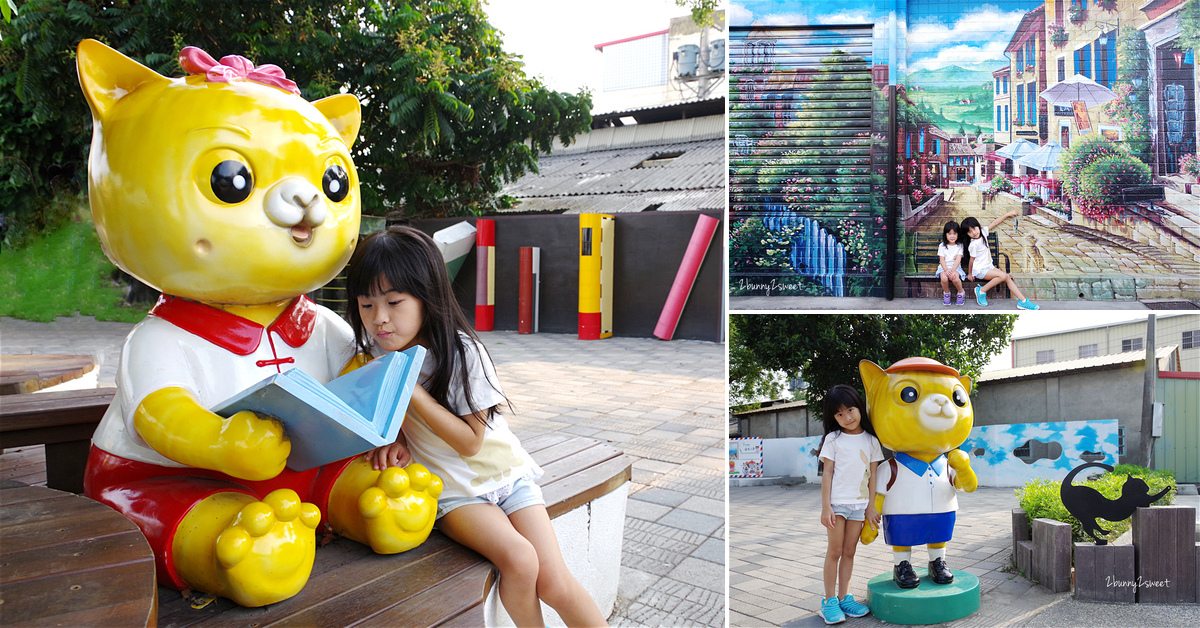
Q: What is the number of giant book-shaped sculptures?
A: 5